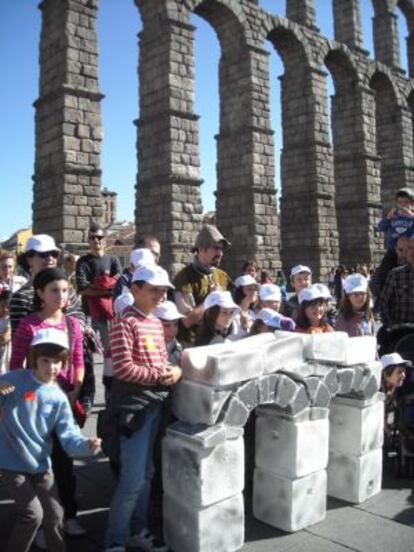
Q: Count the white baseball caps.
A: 15